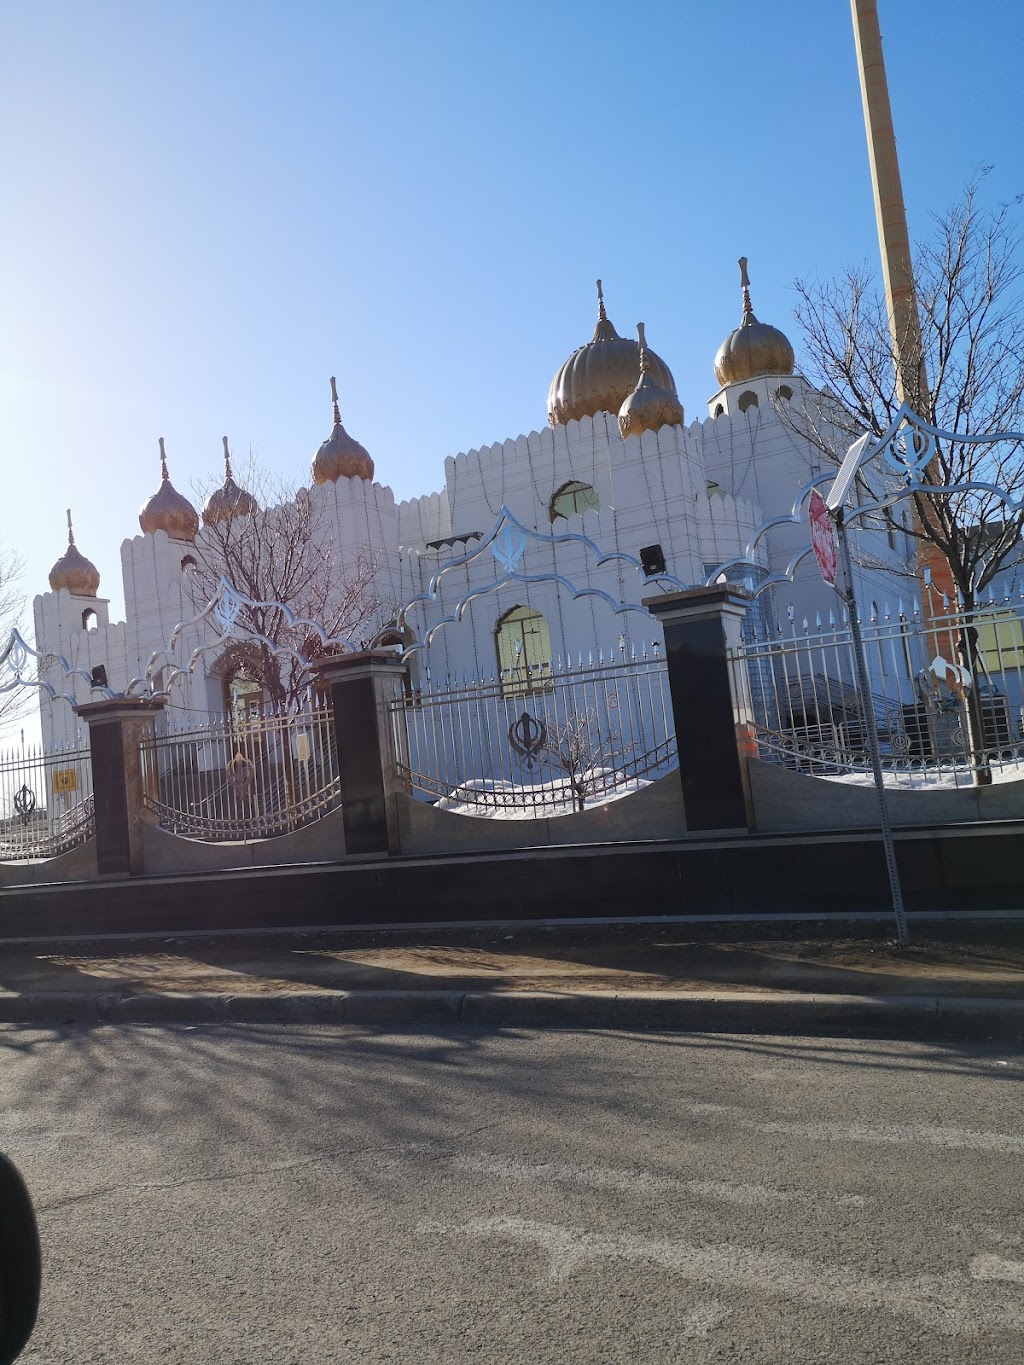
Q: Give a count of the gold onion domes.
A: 7